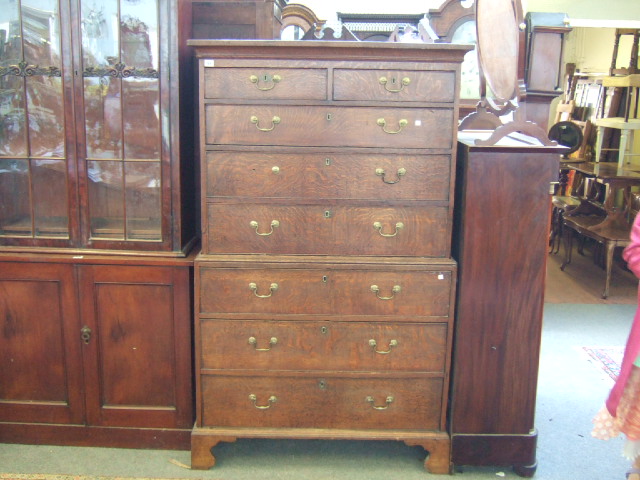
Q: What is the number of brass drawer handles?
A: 13